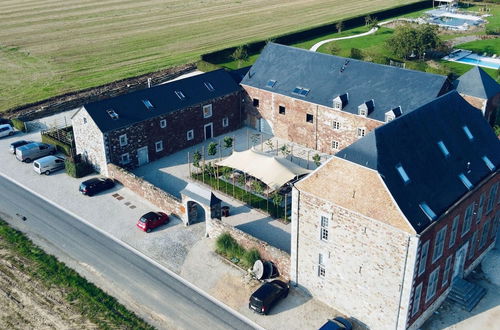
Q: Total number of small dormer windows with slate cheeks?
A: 3